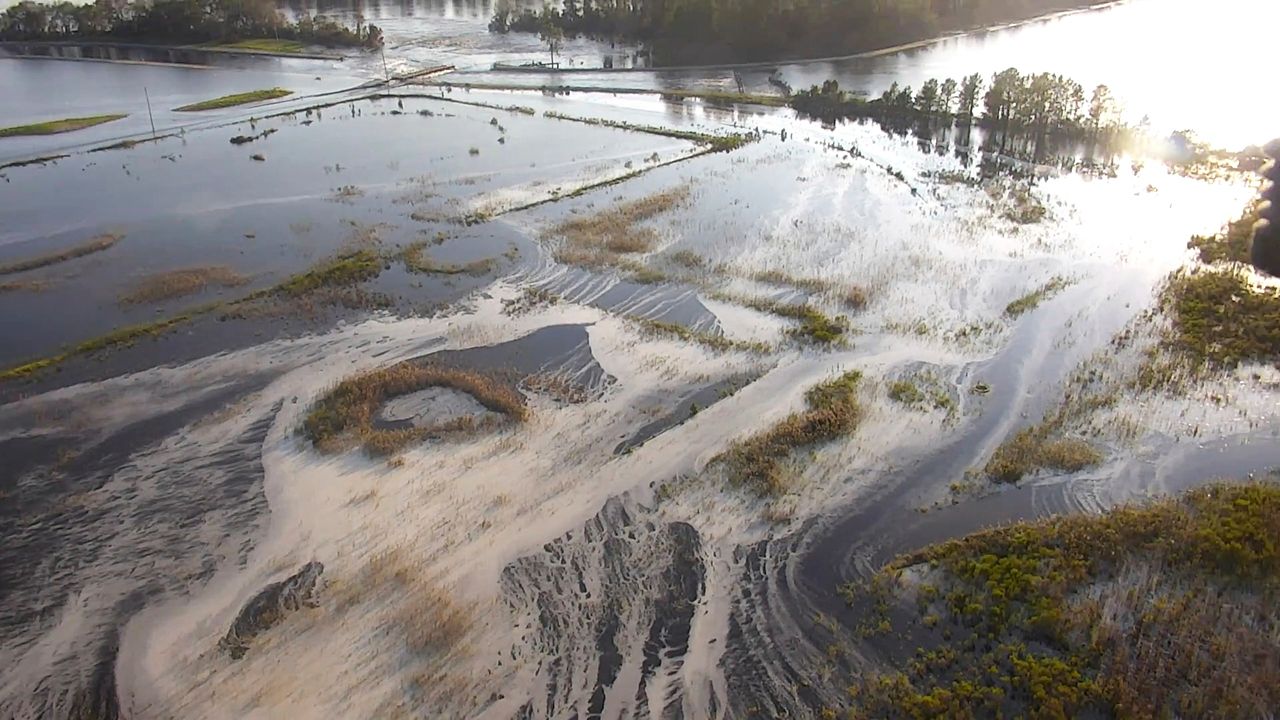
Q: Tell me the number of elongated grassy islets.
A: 2